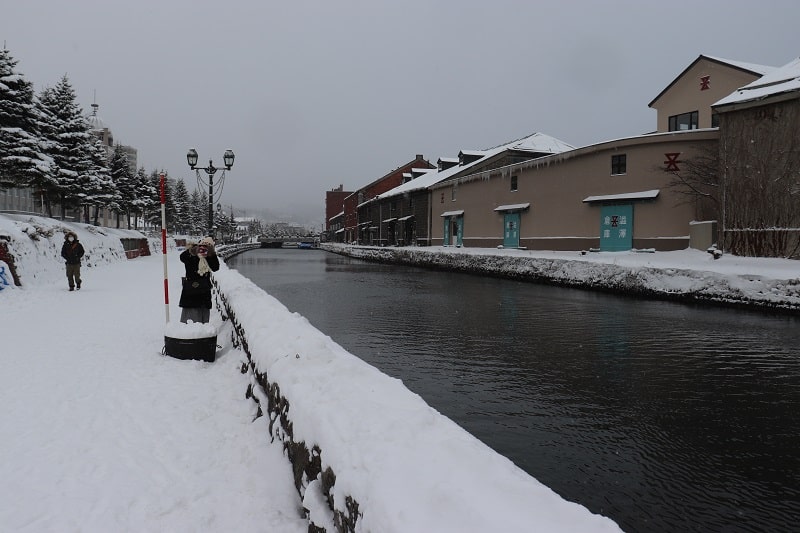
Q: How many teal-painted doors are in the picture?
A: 3